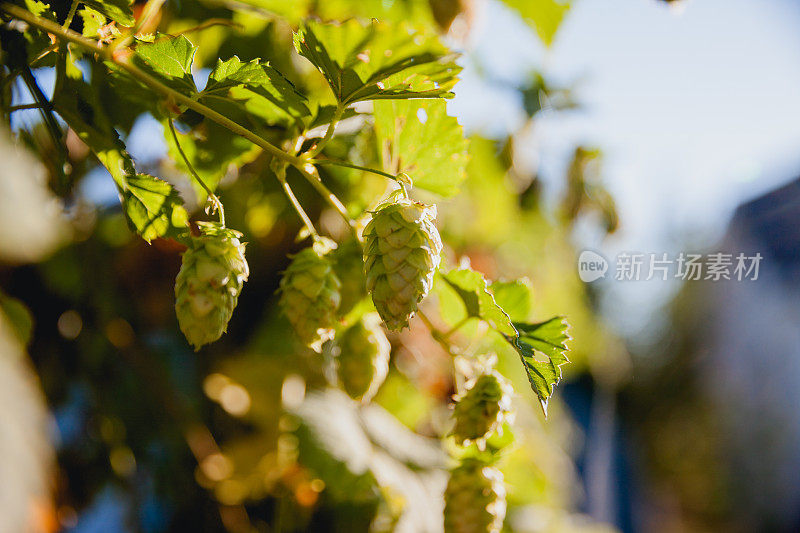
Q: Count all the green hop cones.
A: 6